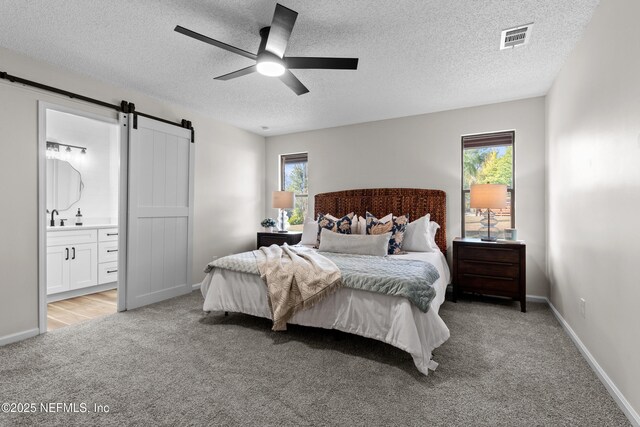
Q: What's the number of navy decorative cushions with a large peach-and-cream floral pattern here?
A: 2